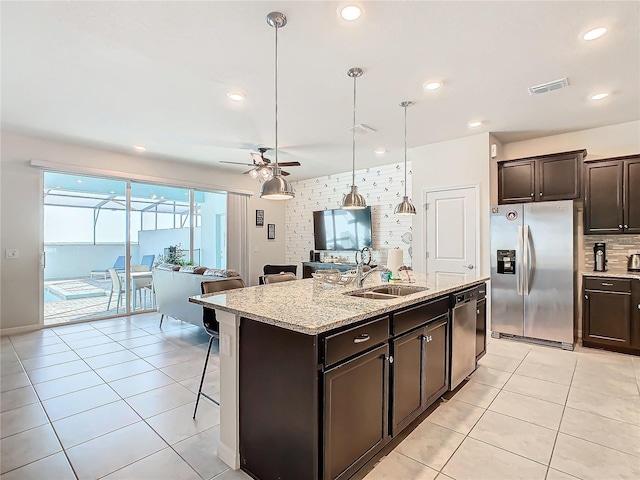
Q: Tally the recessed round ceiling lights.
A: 8